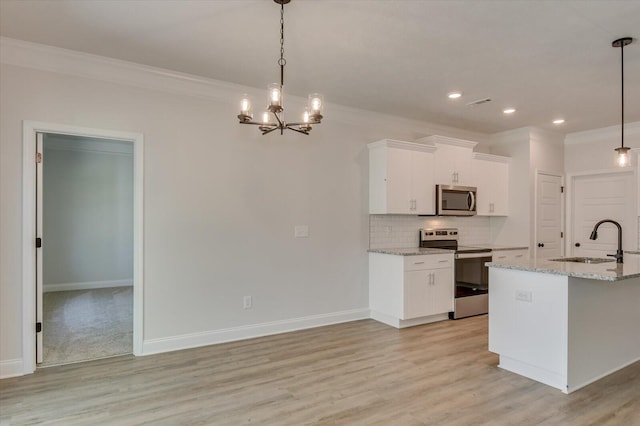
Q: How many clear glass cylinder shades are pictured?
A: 6